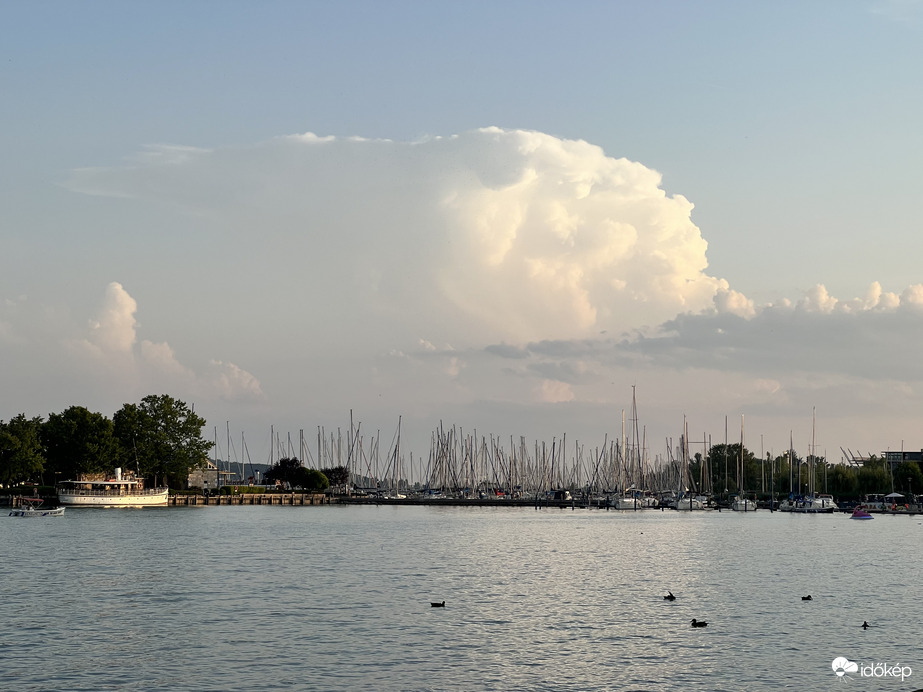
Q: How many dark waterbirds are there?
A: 5